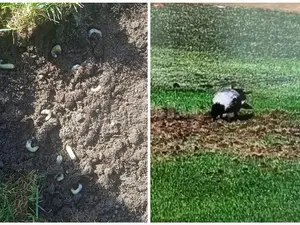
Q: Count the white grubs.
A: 11